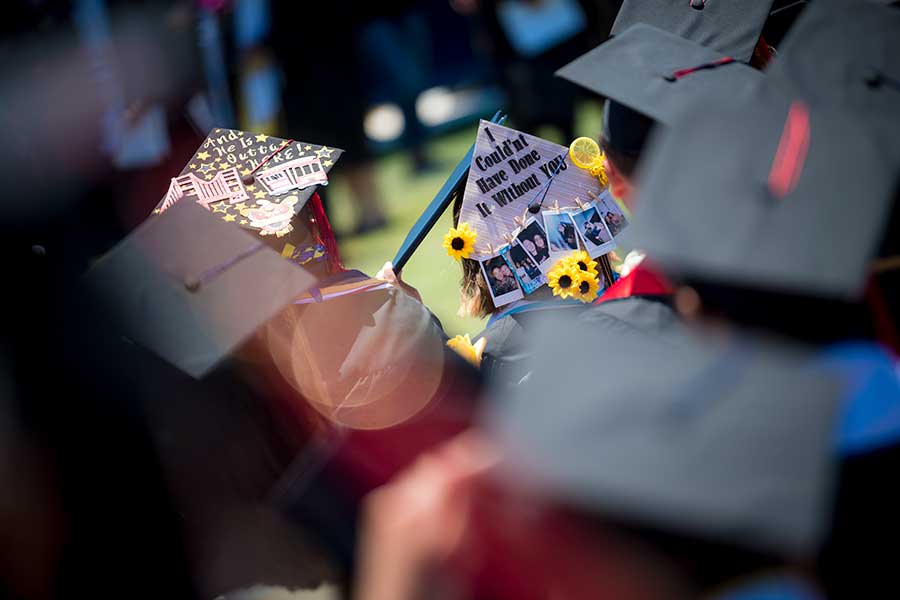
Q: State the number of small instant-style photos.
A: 6